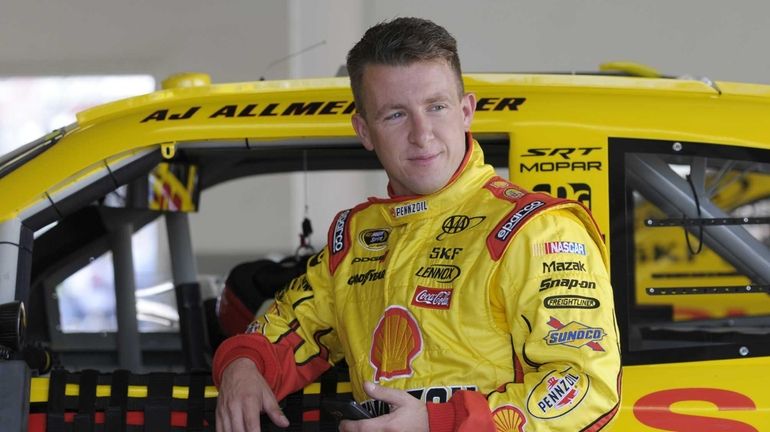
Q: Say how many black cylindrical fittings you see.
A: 2